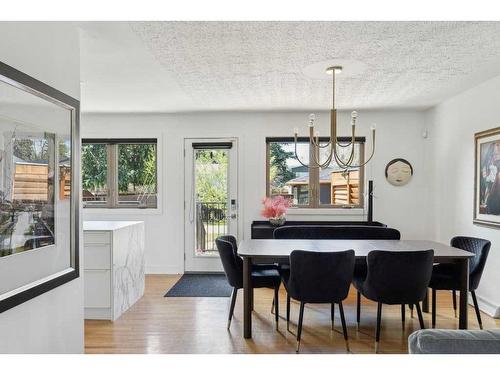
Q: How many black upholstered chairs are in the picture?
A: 4